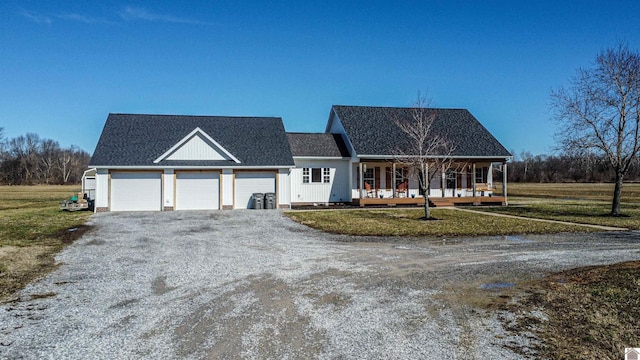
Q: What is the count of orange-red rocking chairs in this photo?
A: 2